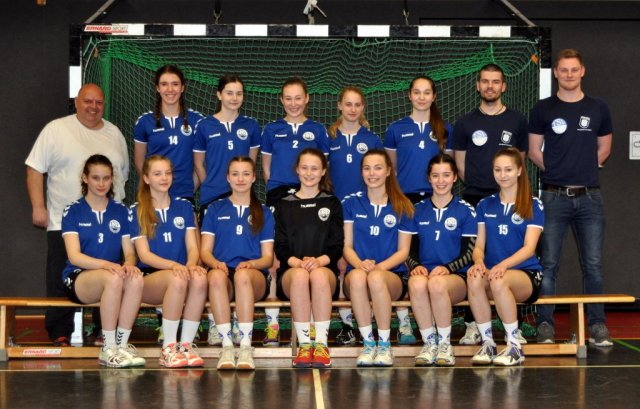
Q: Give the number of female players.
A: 12